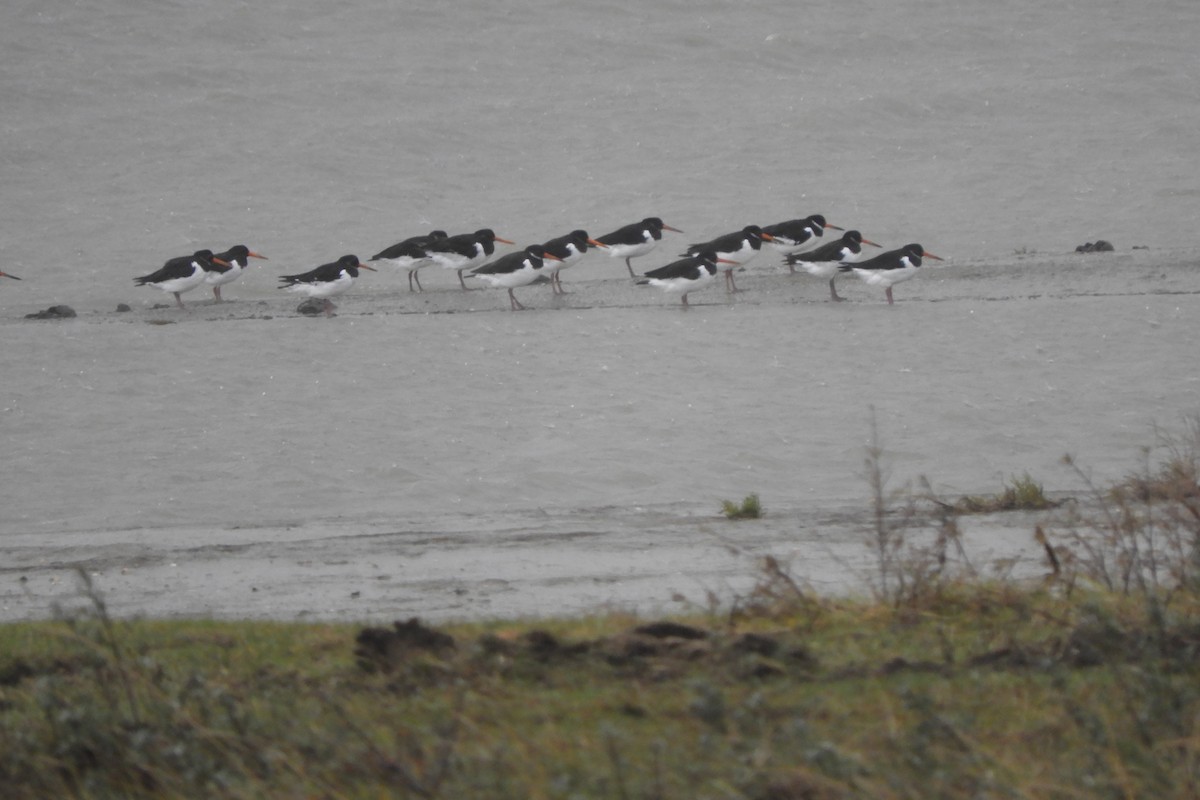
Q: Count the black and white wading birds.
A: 13